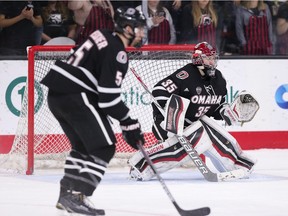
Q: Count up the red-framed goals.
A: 1